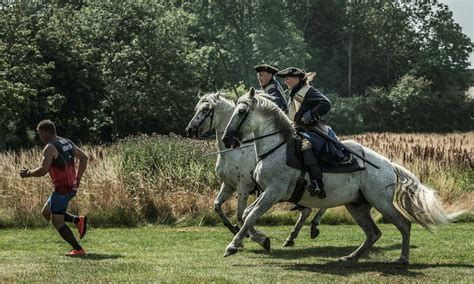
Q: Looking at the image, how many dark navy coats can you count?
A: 2